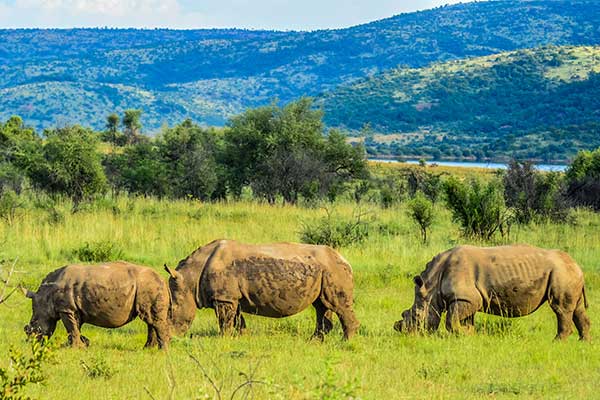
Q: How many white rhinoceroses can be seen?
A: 3